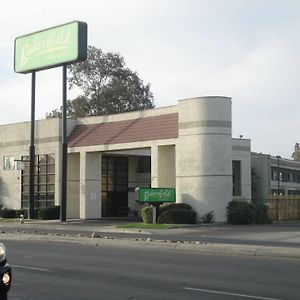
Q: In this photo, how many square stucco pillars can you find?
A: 2